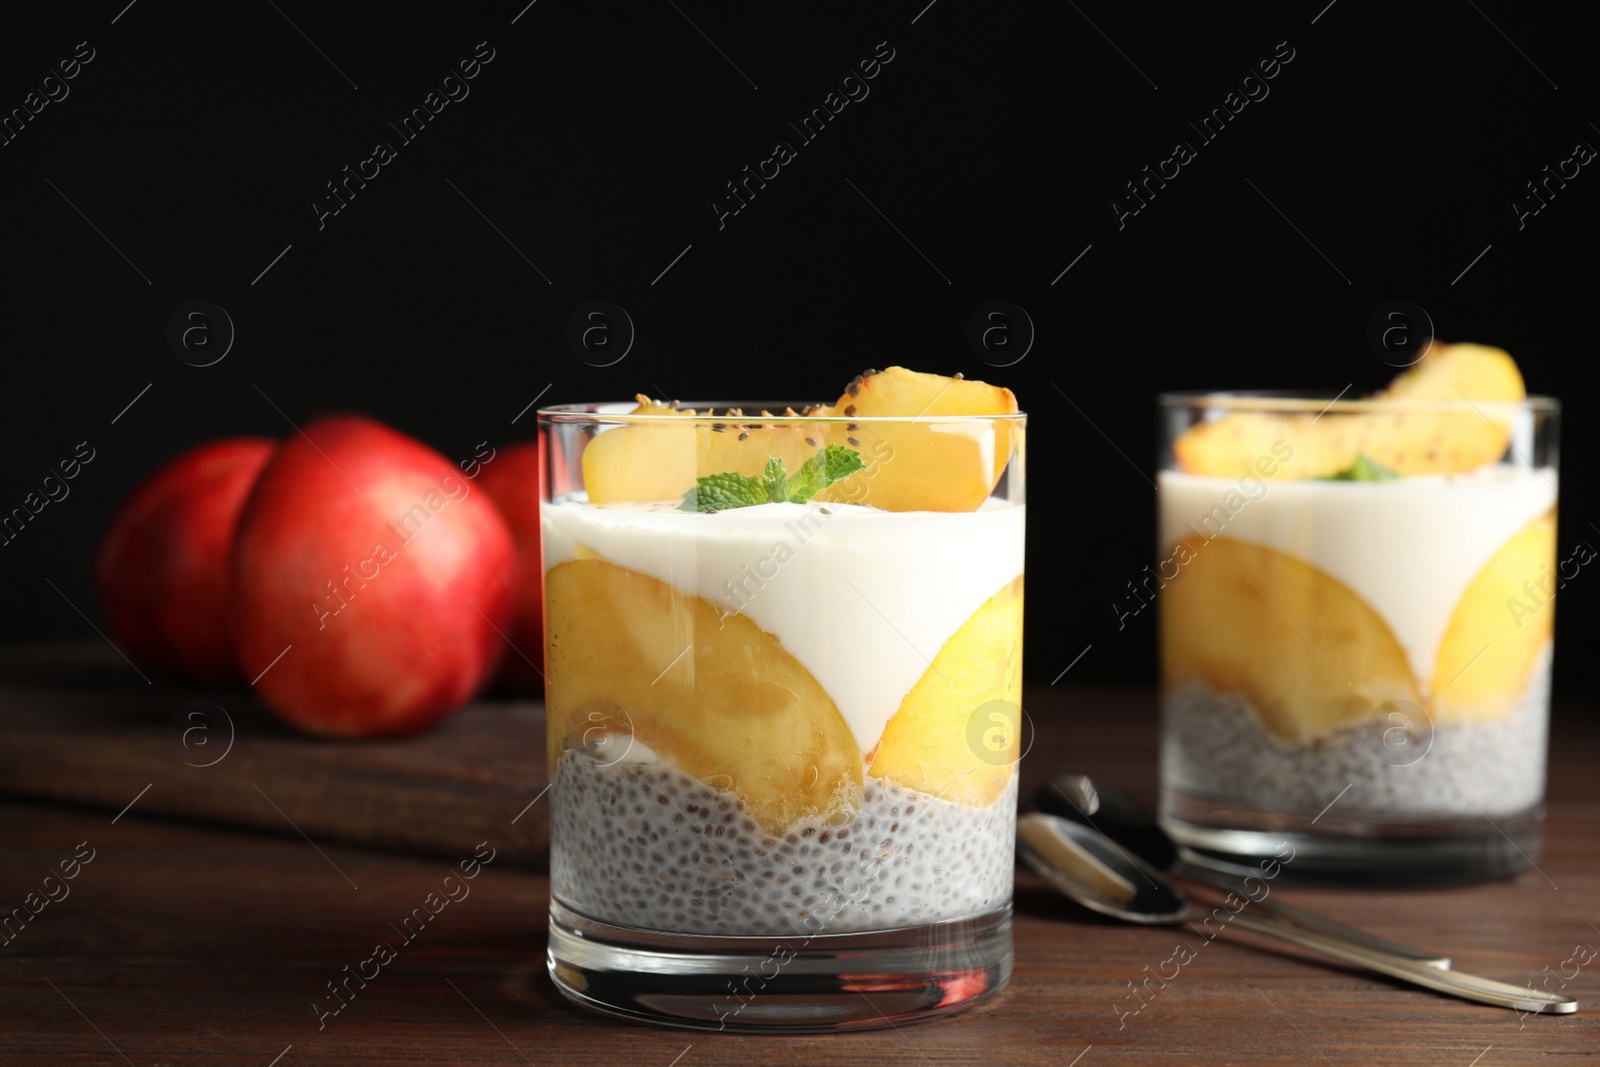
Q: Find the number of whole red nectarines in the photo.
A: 3